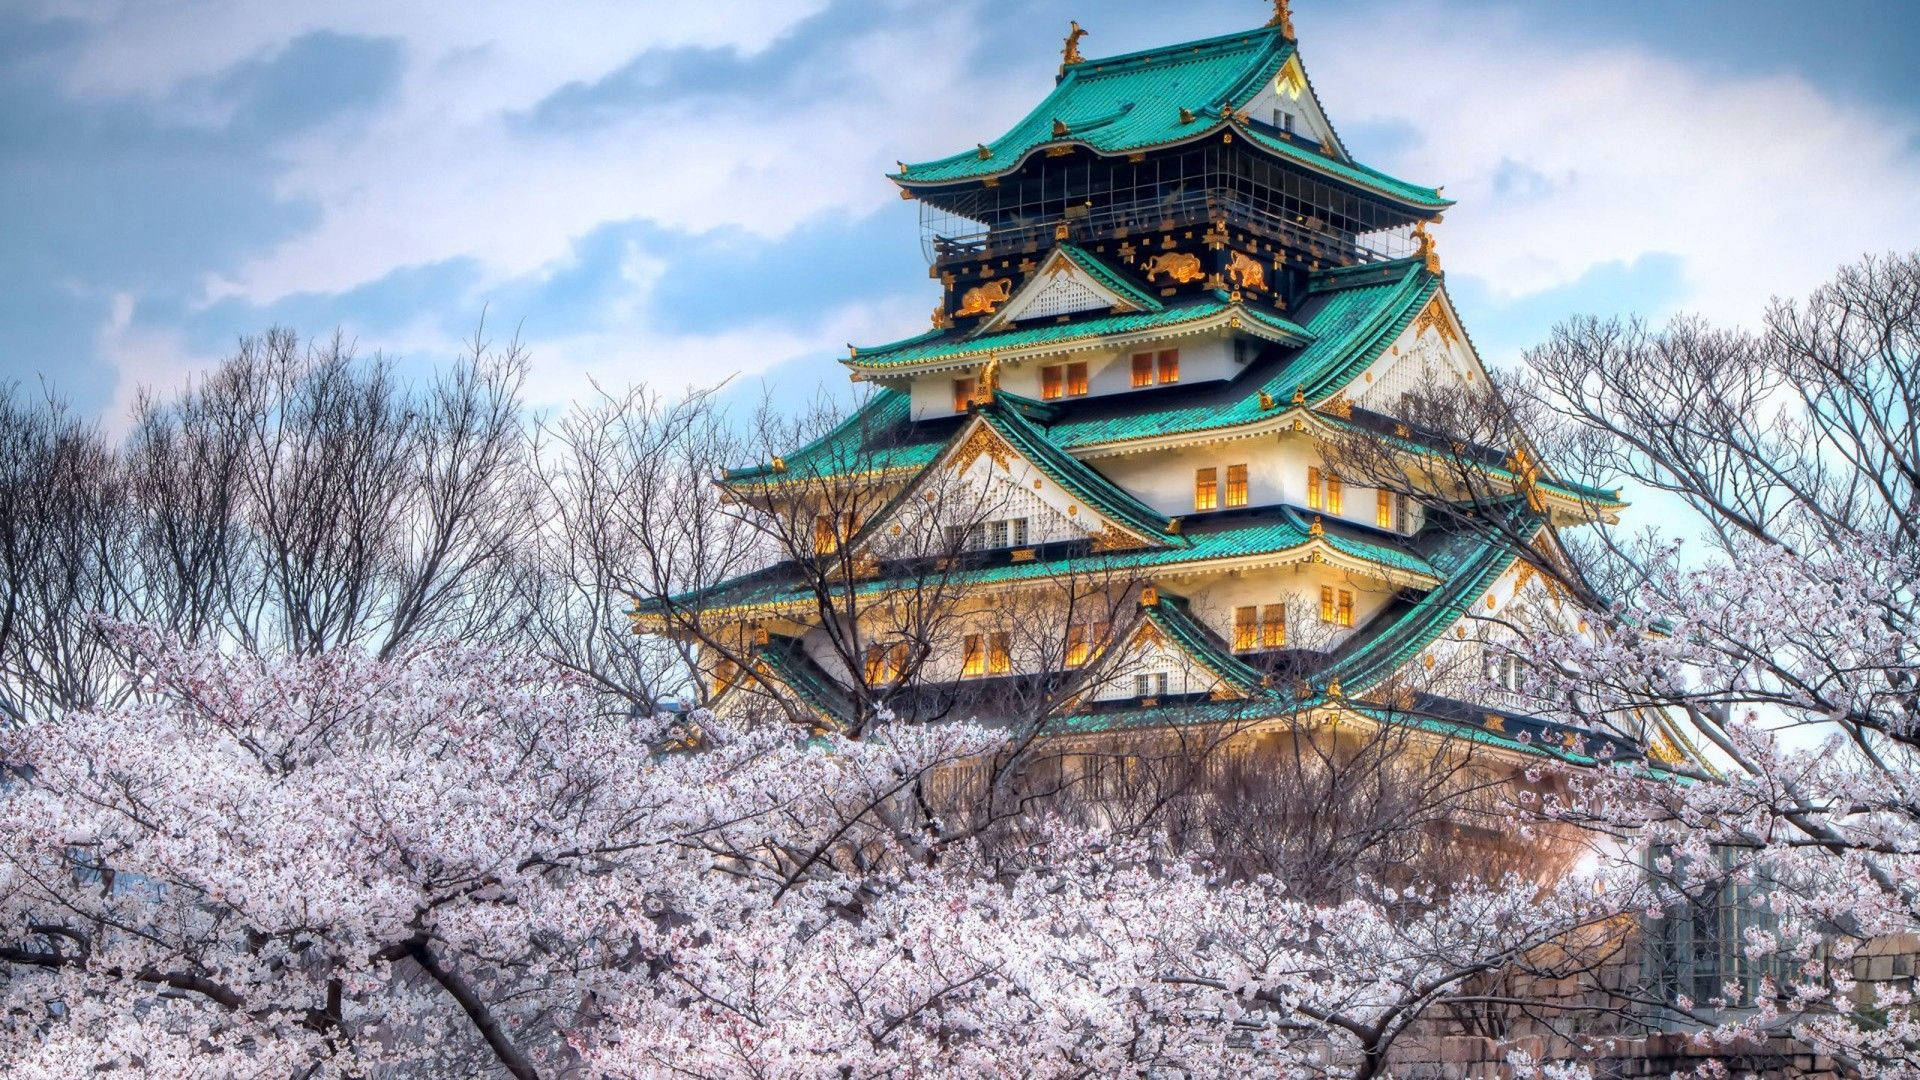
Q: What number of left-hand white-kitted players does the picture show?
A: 0